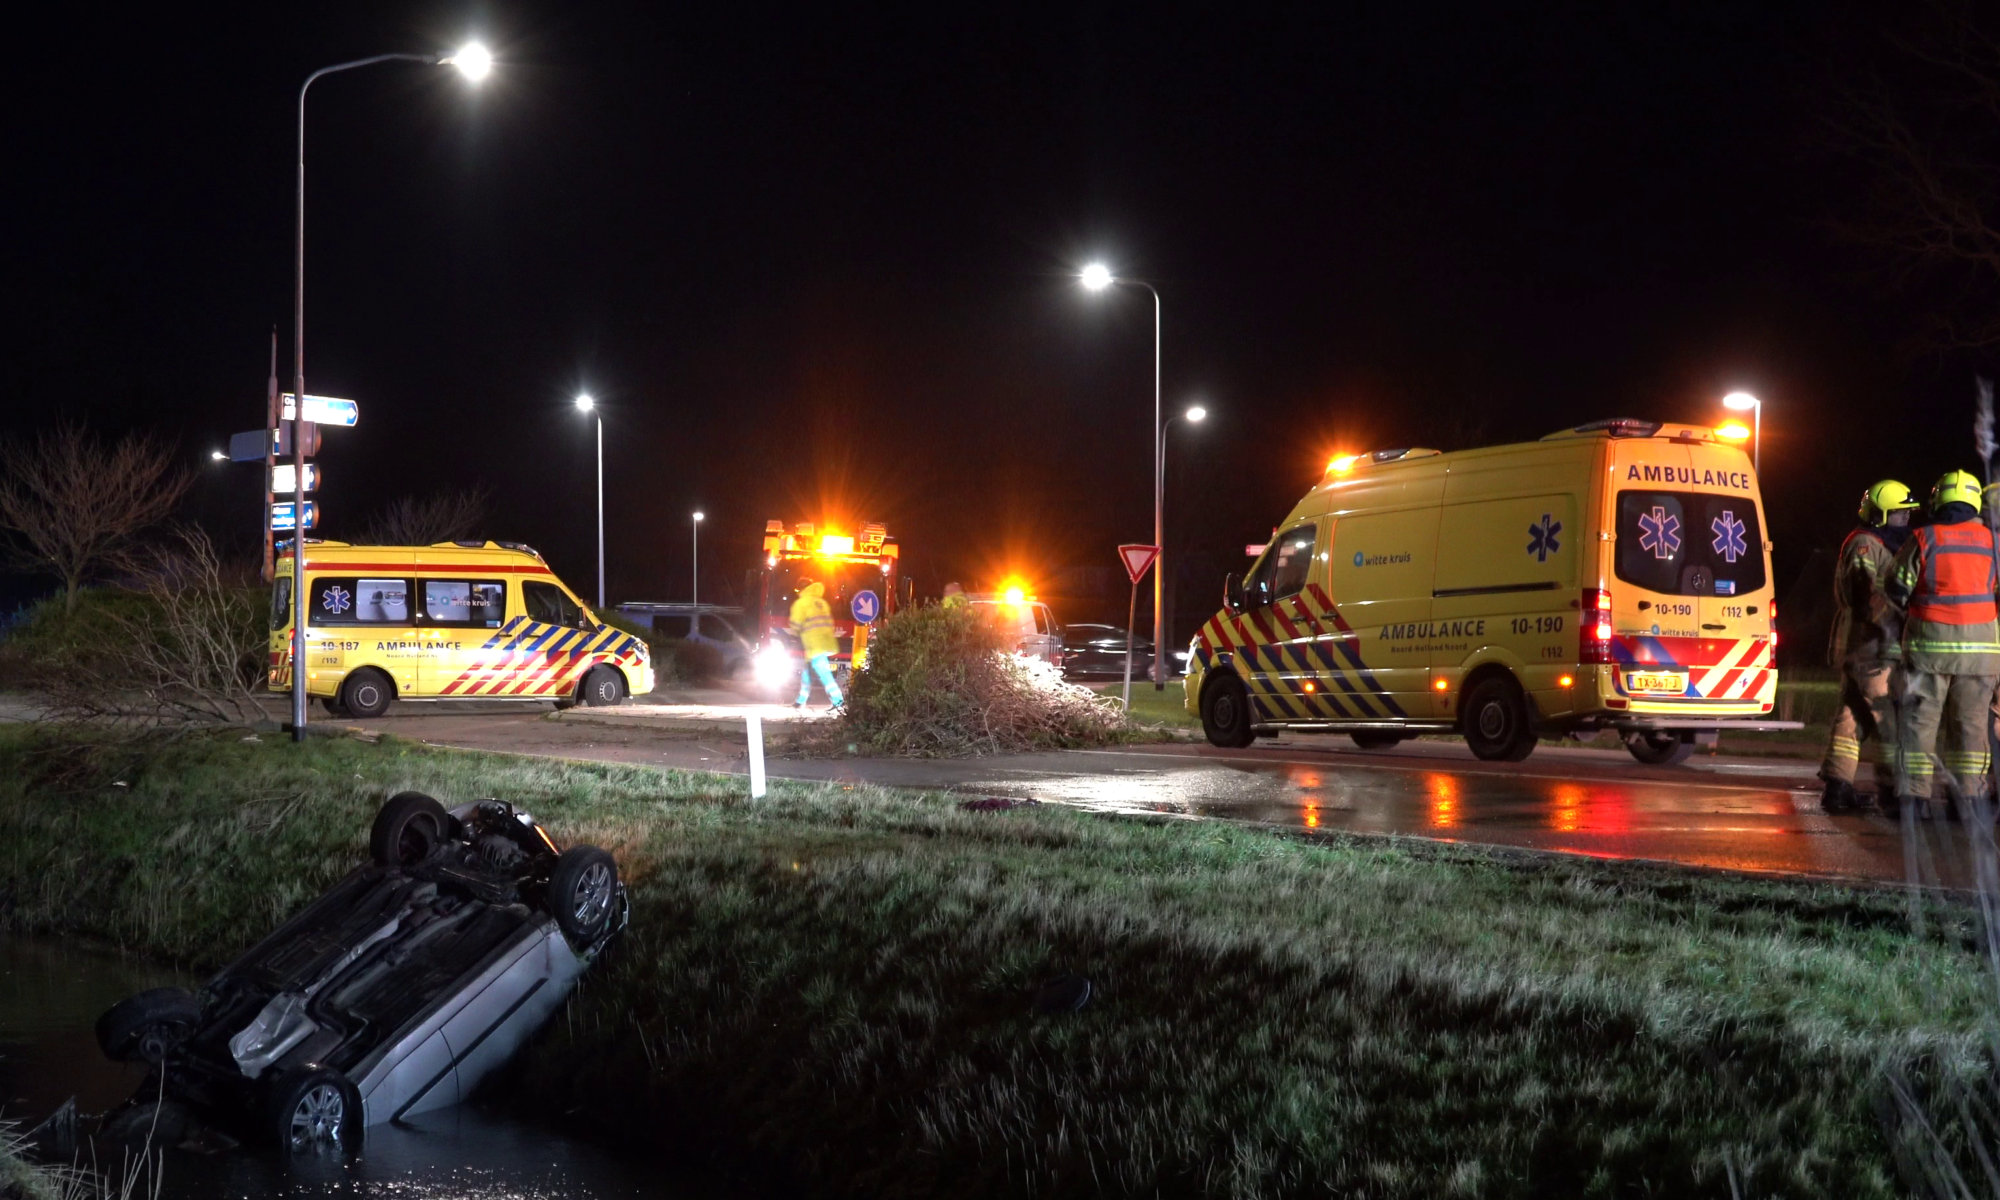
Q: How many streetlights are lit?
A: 7